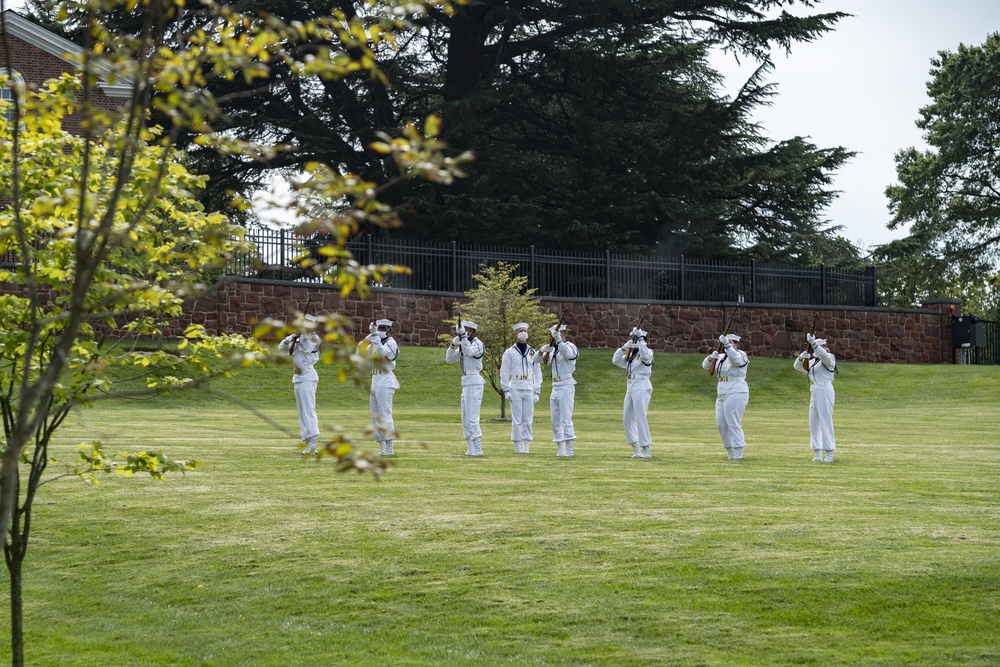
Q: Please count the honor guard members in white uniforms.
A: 8